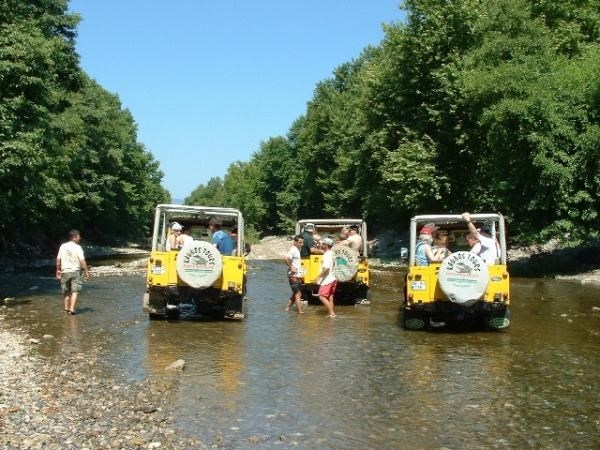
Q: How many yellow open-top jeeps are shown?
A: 3